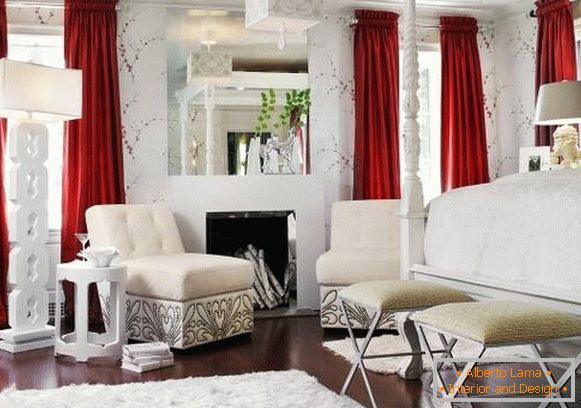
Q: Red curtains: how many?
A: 5